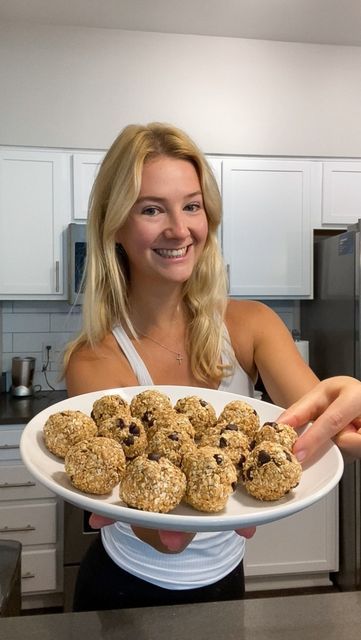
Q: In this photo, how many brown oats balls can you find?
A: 14